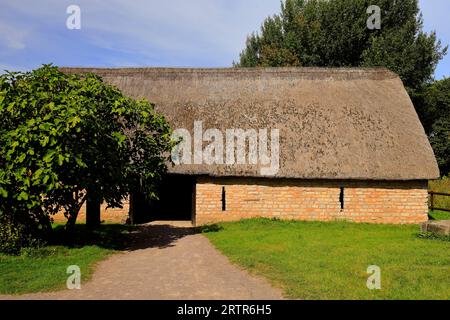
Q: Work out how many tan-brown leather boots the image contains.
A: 0